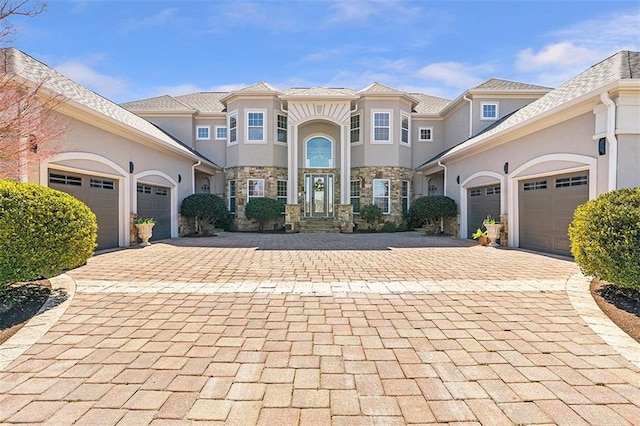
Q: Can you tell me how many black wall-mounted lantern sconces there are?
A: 6